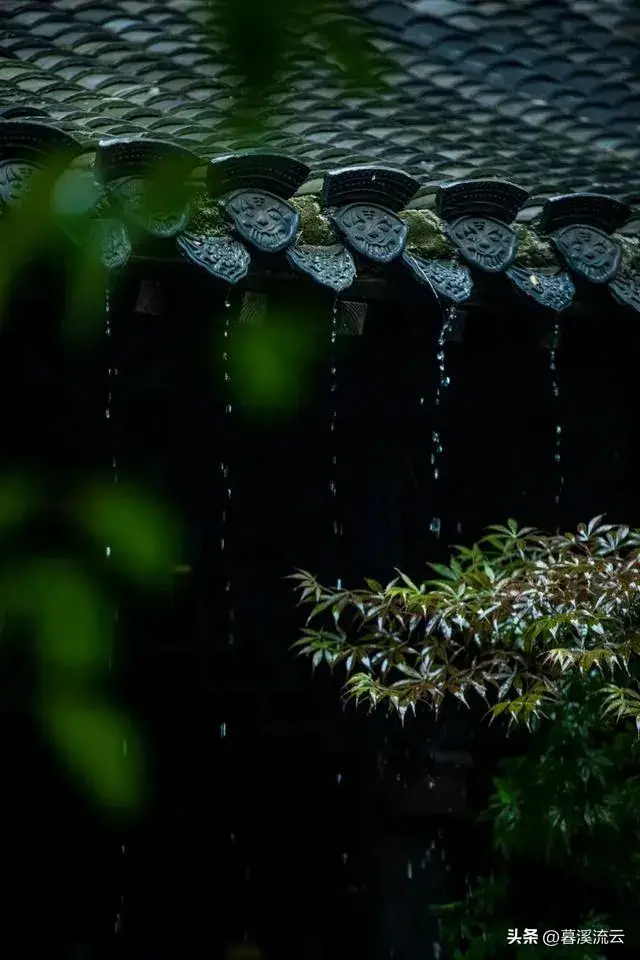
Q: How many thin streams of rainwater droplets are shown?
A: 5